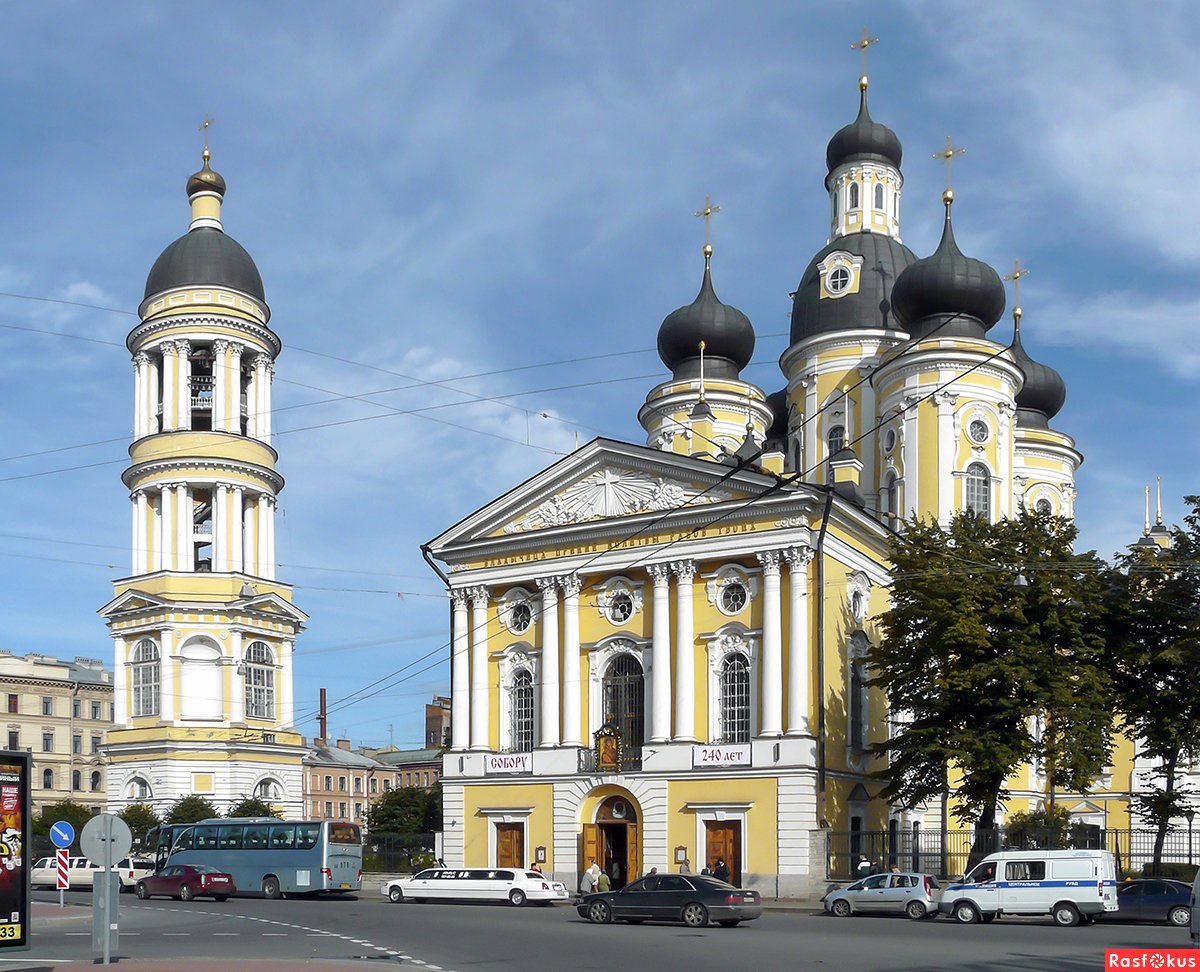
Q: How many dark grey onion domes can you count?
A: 4